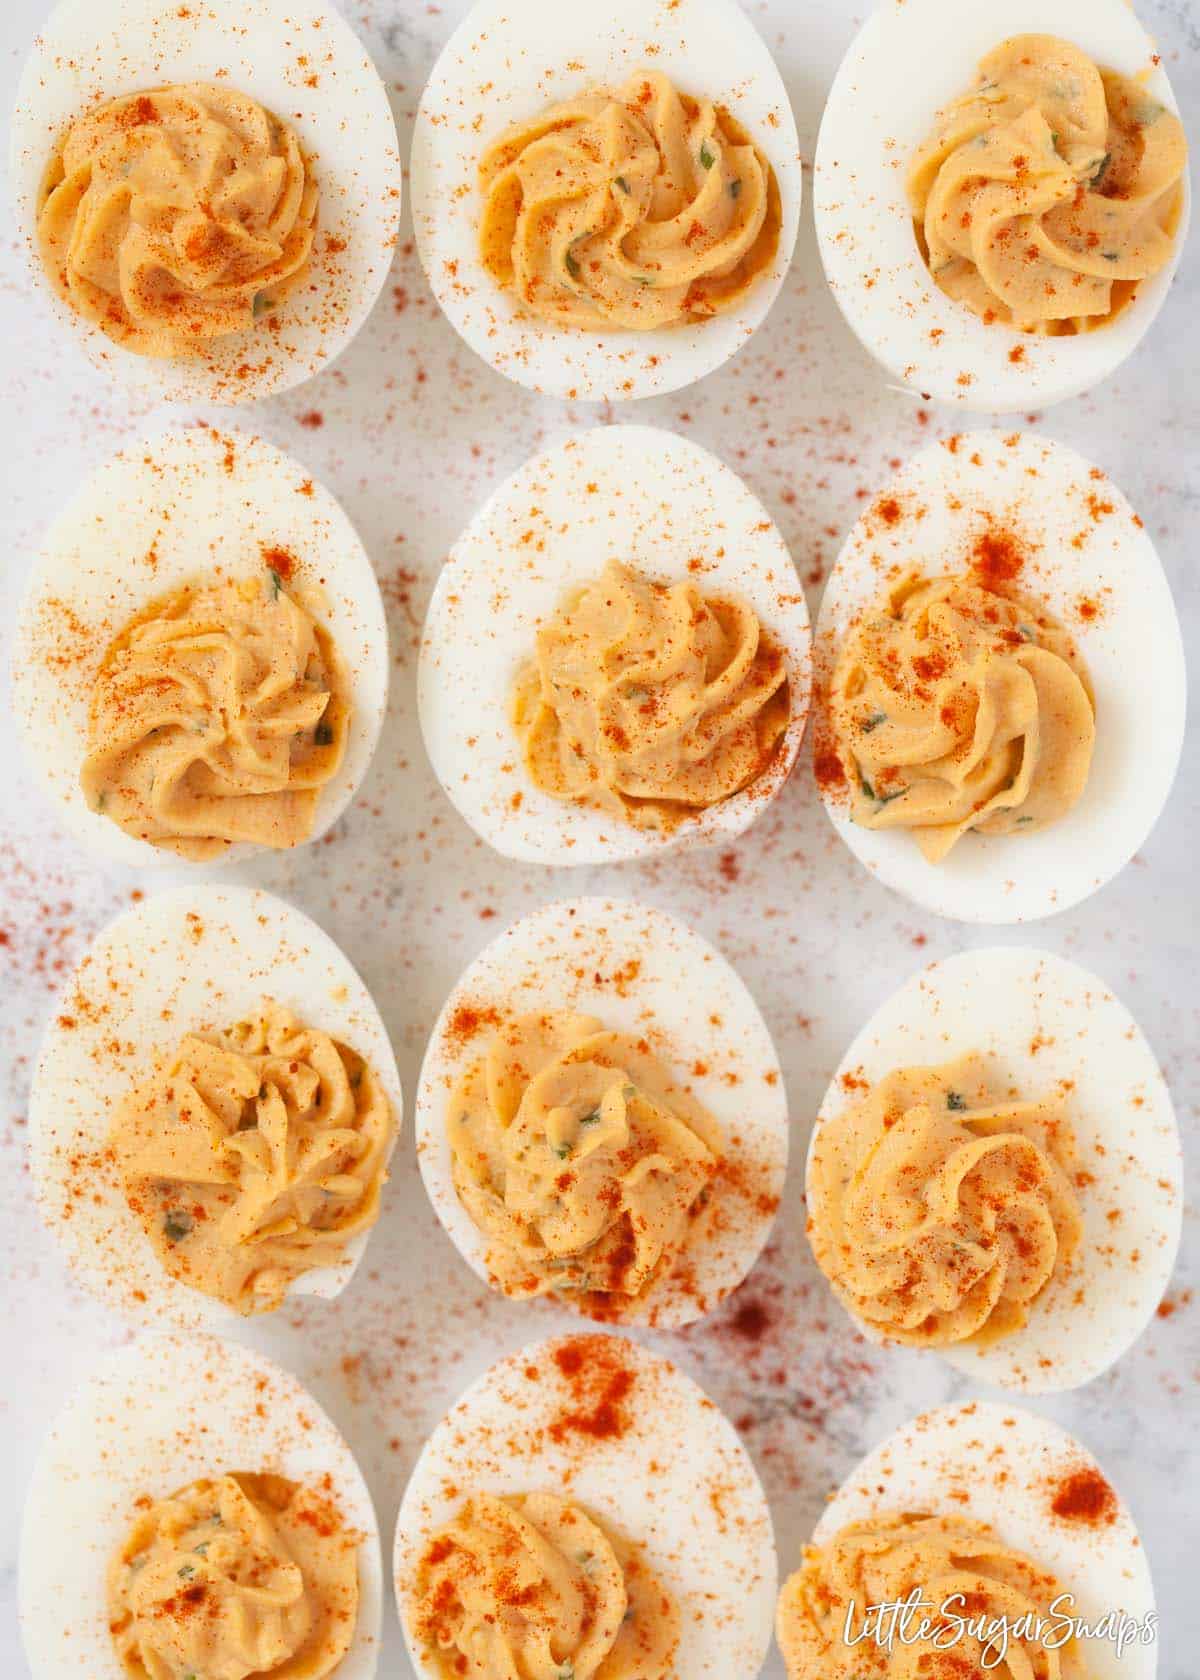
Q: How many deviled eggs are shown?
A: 12